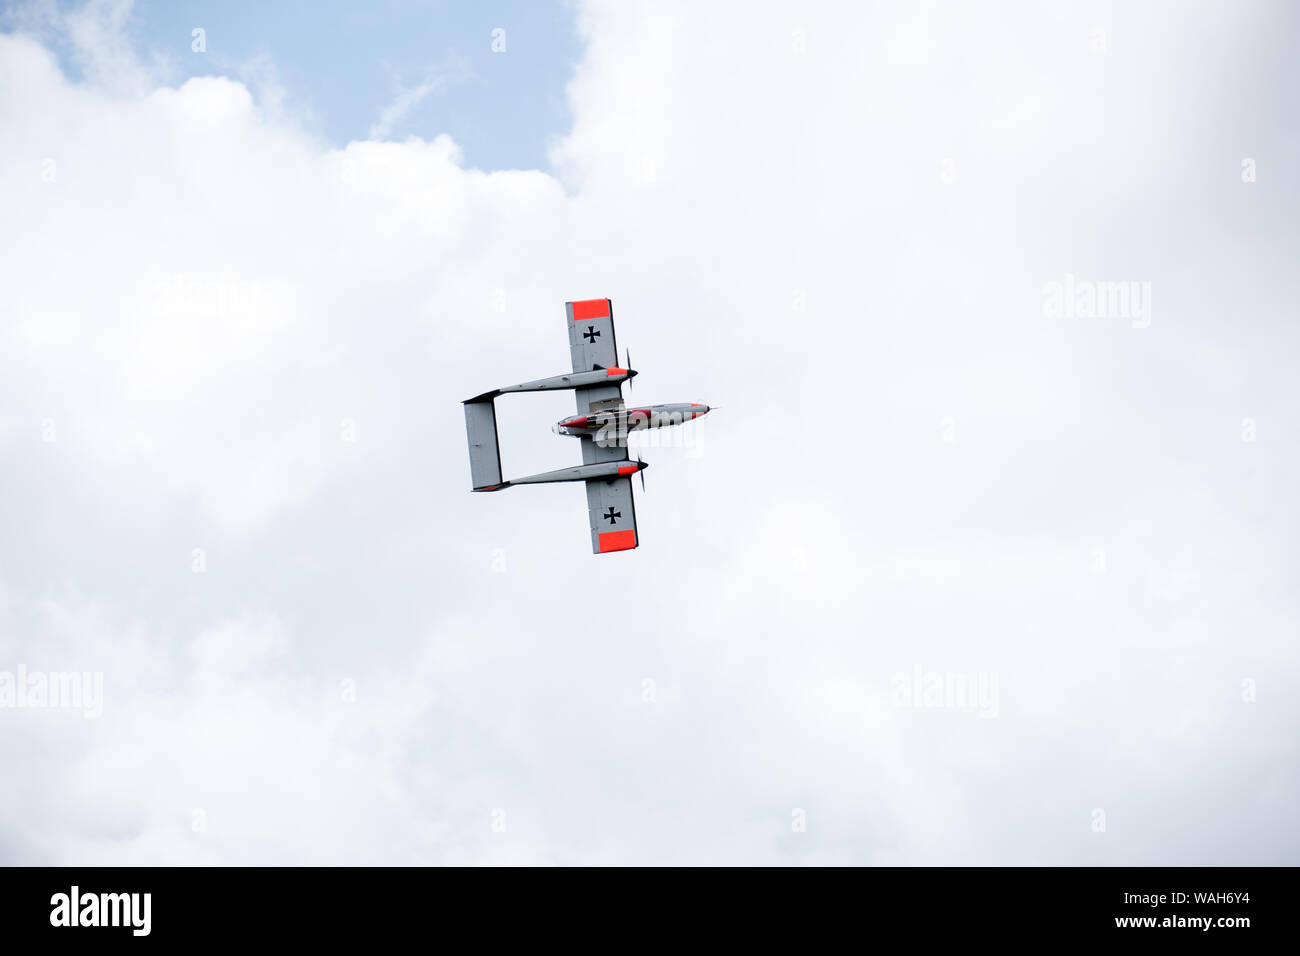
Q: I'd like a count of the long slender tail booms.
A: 2